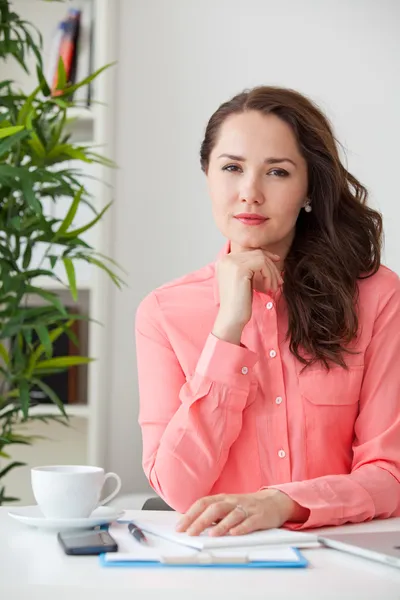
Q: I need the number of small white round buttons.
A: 5